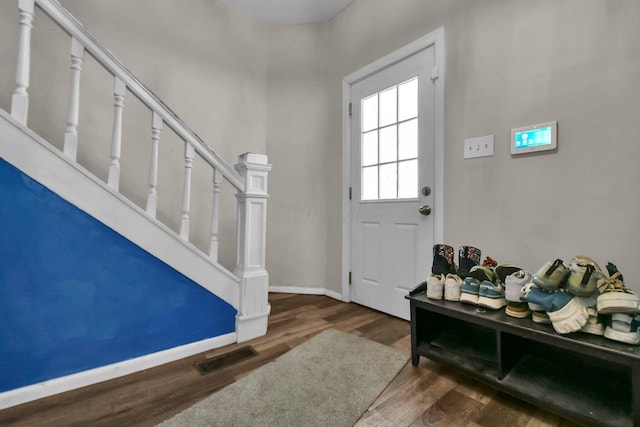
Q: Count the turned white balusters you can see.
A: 6